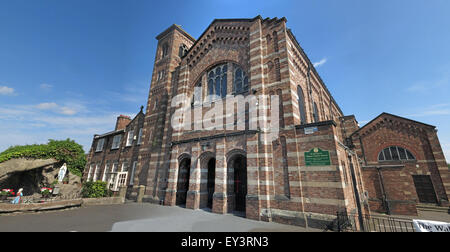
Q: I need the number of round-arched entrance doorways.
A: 3